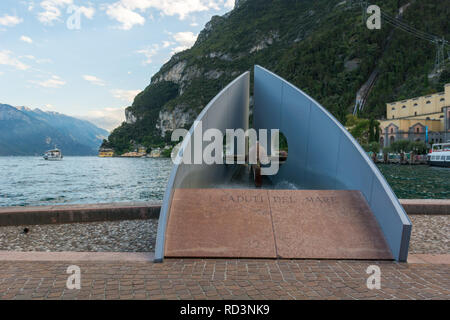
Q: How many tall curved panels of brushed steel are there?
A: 2